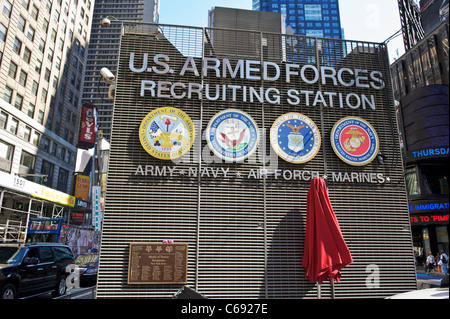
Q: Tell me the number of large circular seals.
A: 4